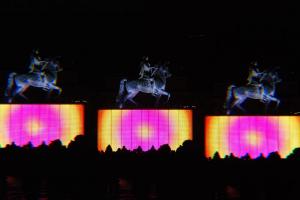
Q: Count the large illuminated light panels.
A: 3